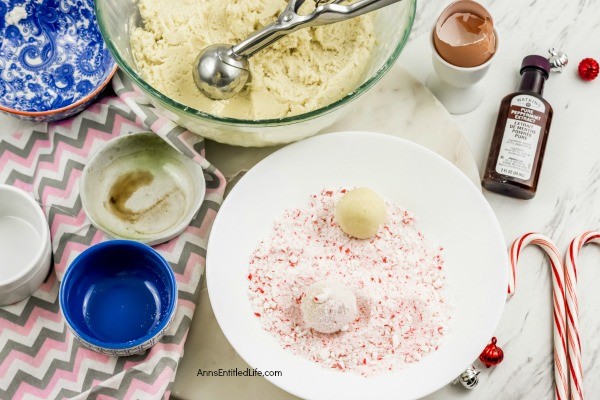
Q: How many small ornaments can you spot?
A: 4